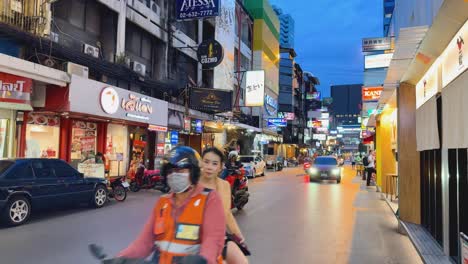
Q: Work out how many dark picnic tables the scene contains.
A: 0